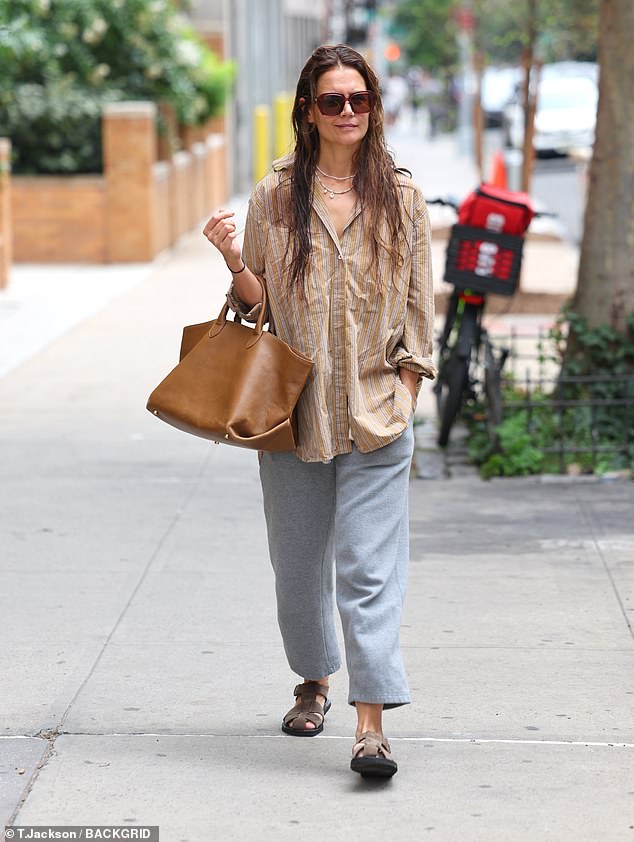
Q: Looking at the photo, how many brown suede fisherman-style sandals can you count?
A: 2